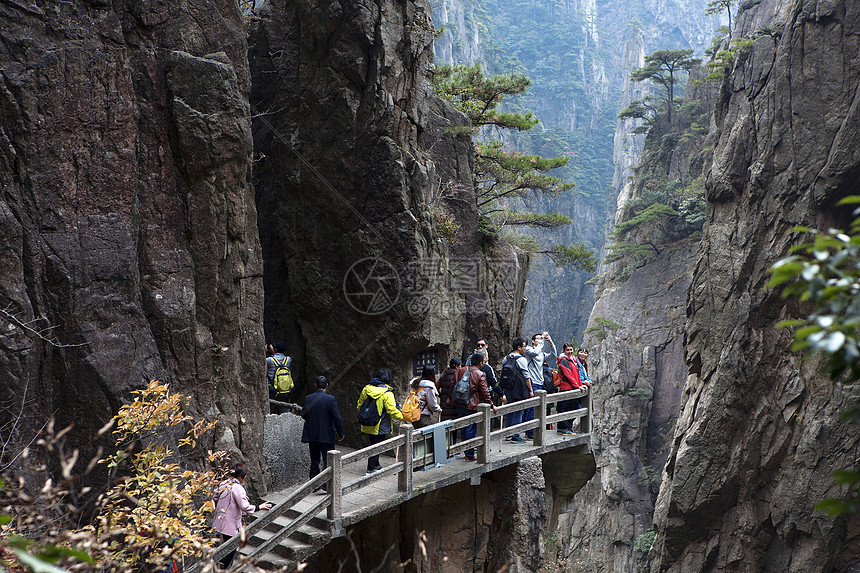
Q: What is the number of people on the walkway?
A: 13